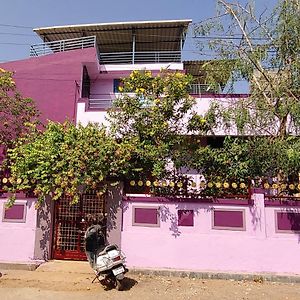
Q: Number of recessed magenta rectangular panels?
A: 5